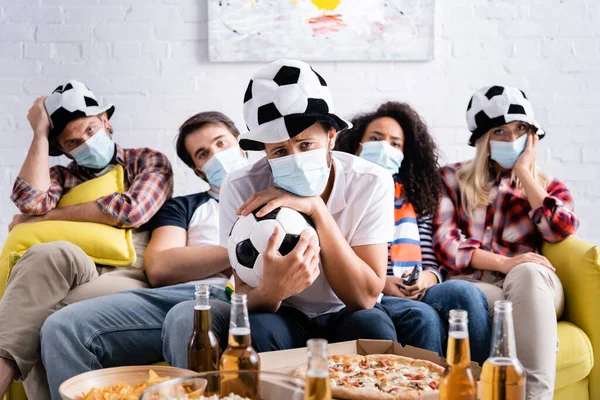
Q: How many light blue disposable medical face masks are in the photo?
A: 5